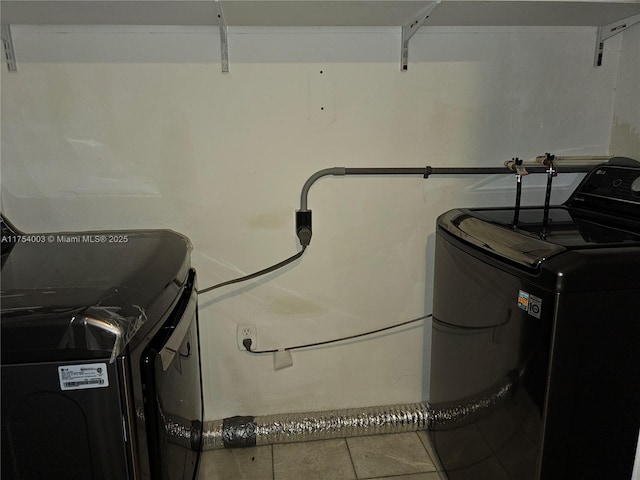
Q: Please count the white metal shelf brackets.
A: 4